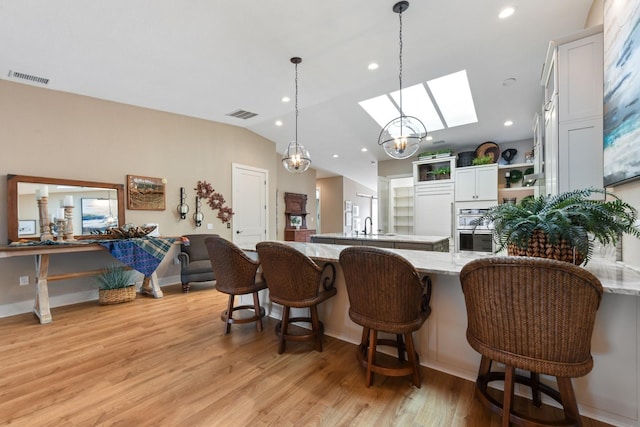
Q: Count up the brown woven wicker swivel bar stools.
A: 4